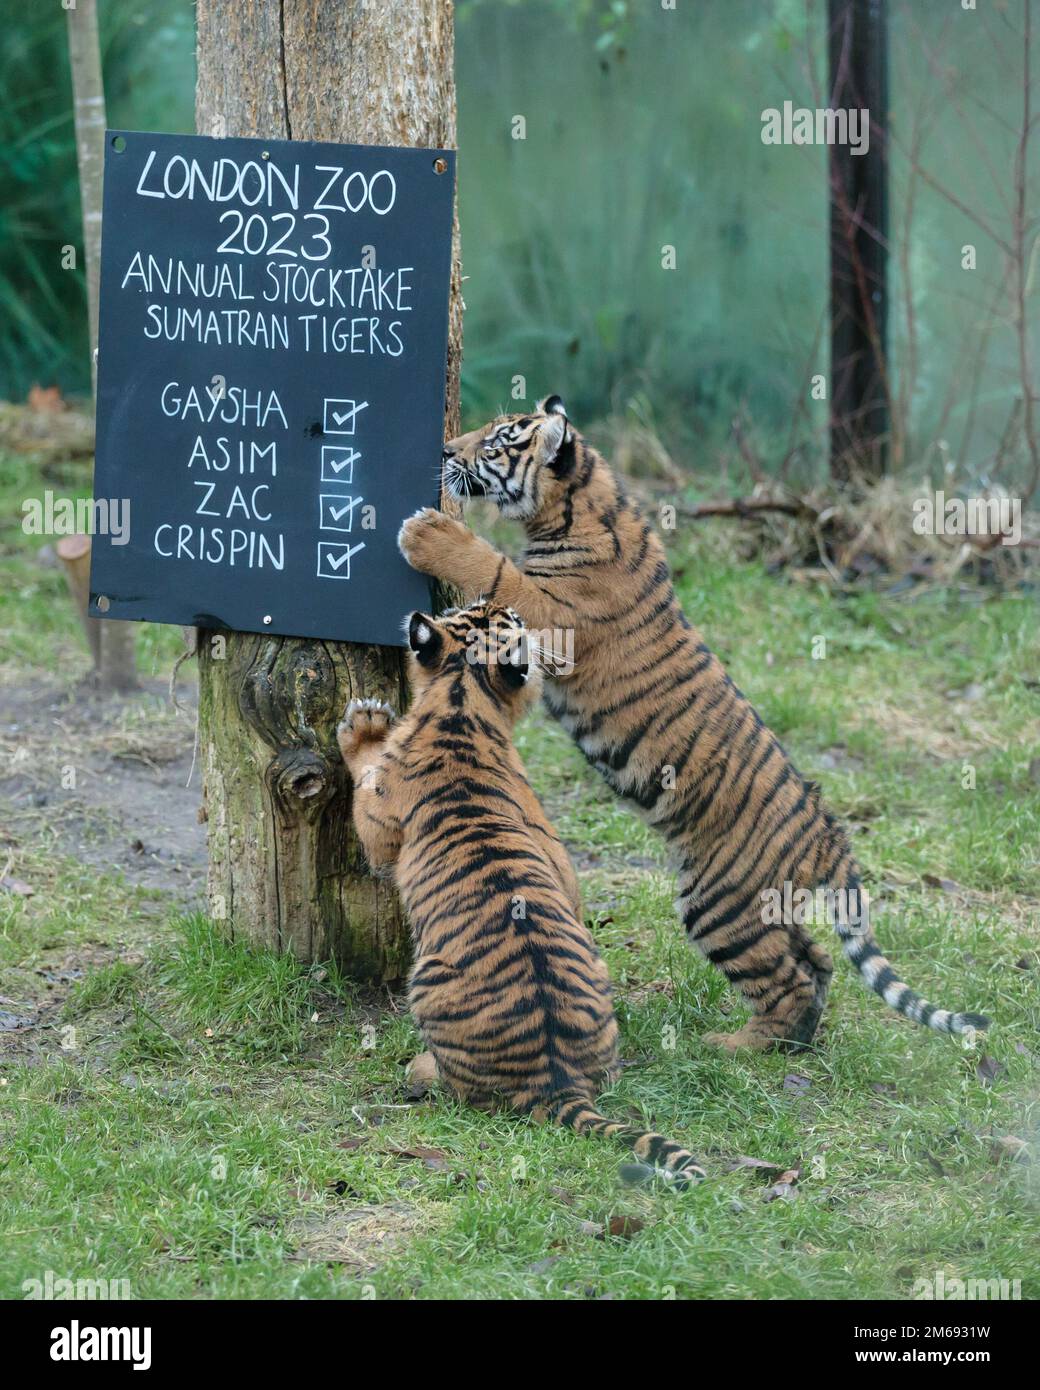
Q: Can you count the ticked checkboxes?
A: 4